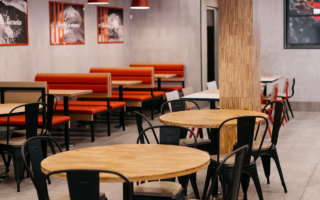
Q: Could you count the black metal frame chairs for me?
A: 10